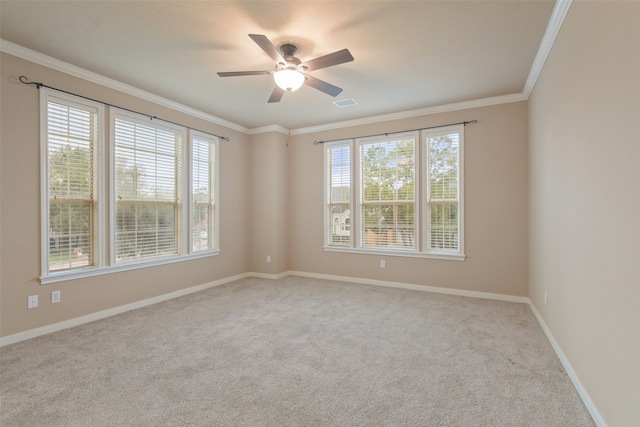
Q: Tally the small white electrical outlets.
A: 5